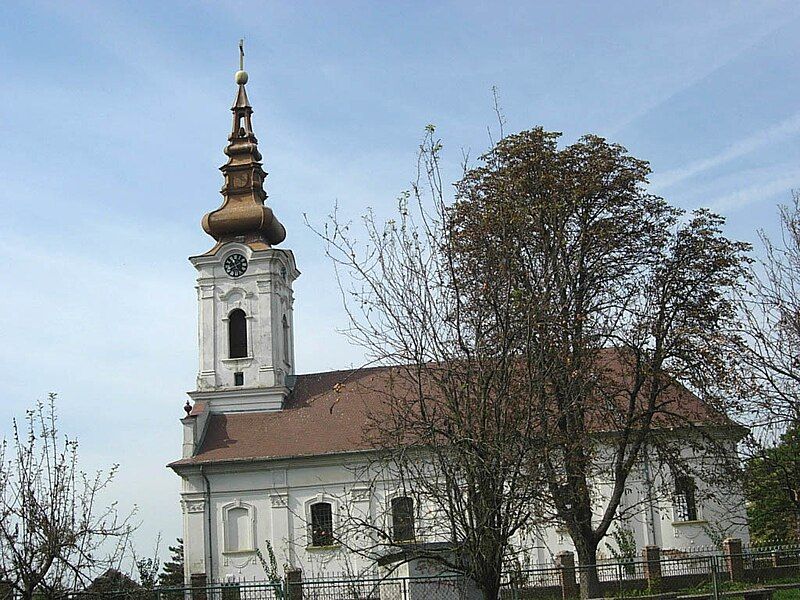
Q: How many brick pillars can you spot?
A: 5